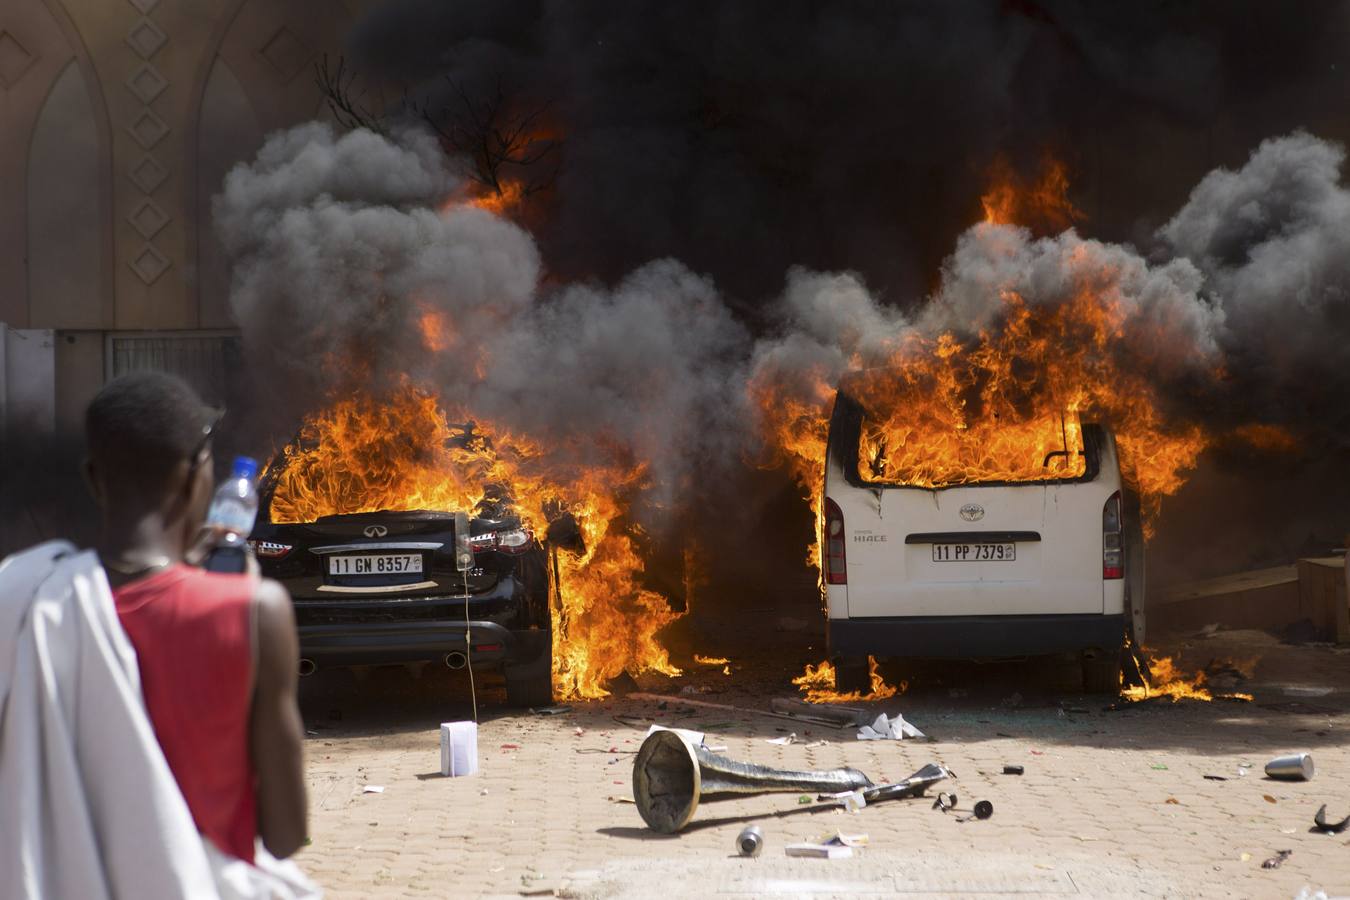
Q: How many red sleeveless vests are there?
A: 1